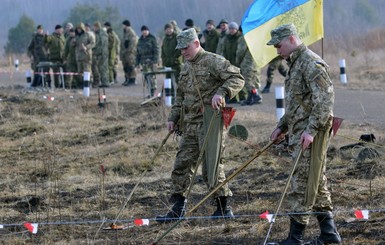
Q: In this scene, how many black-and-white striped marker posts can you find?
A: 6